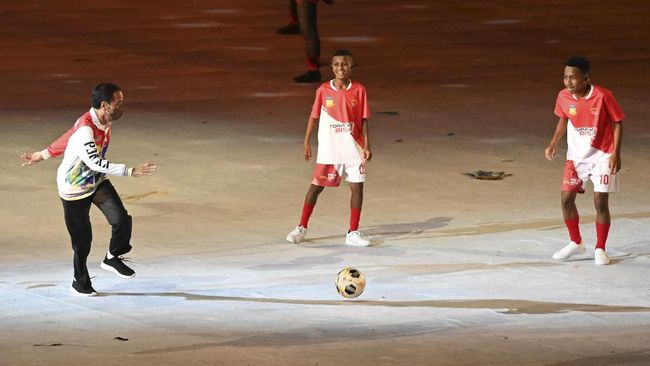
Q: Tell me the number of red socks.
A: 4